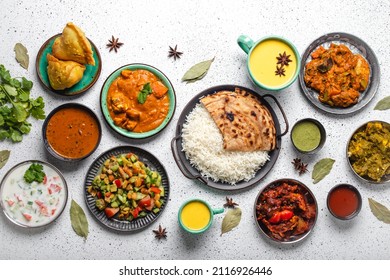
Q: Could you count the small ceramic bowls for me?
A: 2